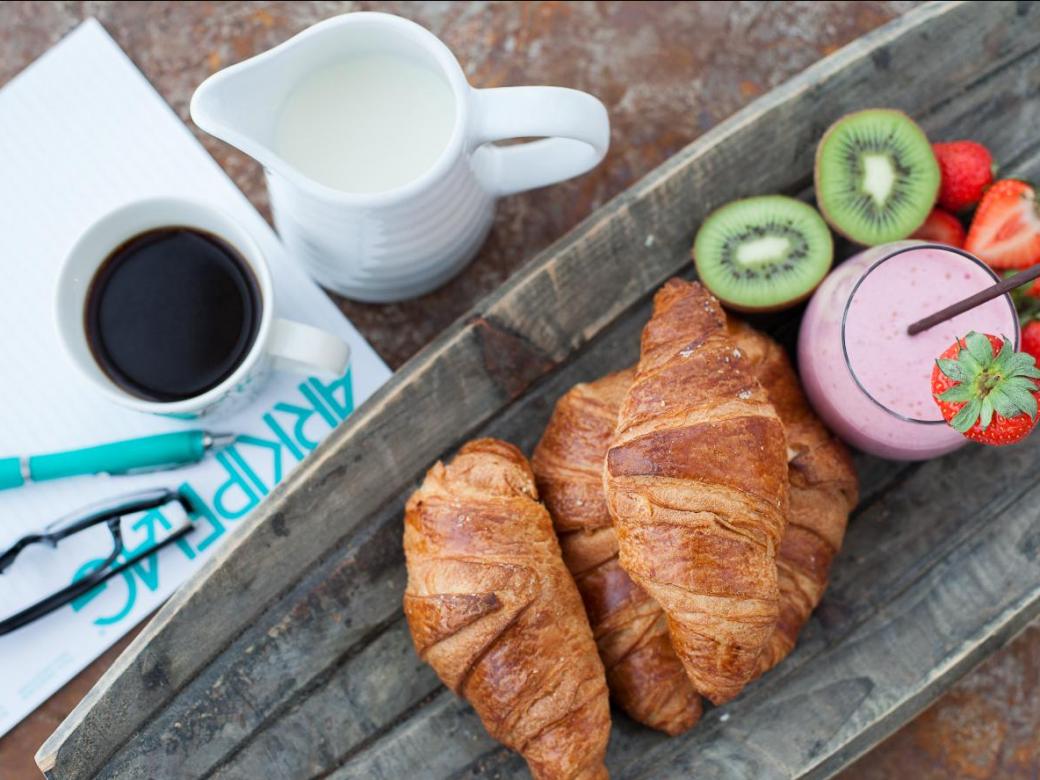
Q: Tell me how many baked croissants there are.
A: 4